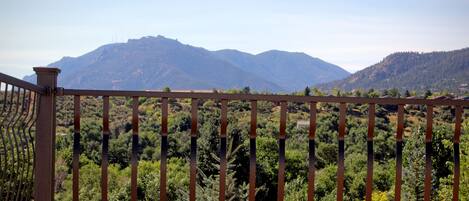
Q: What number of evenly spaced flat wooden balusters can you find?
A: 14